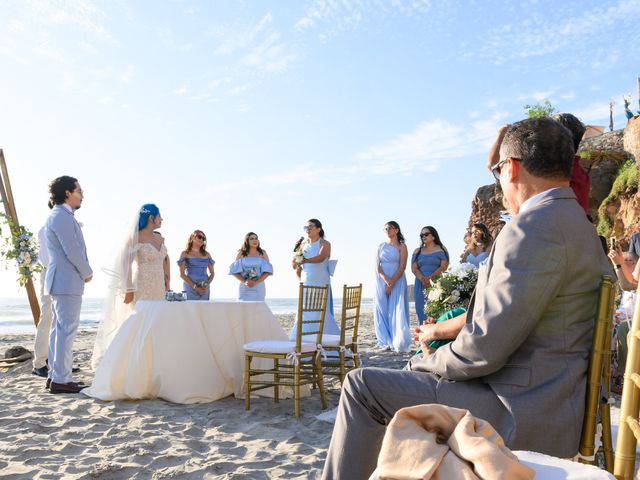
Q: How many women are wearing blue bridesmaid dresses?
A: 6